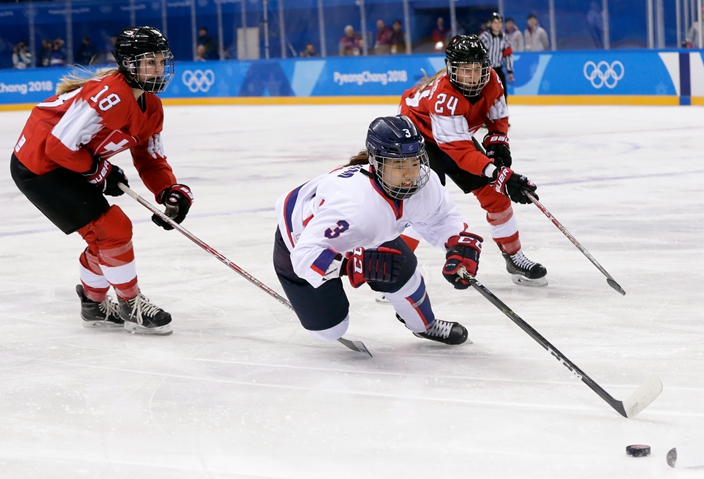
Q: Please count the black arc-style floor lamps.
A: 0